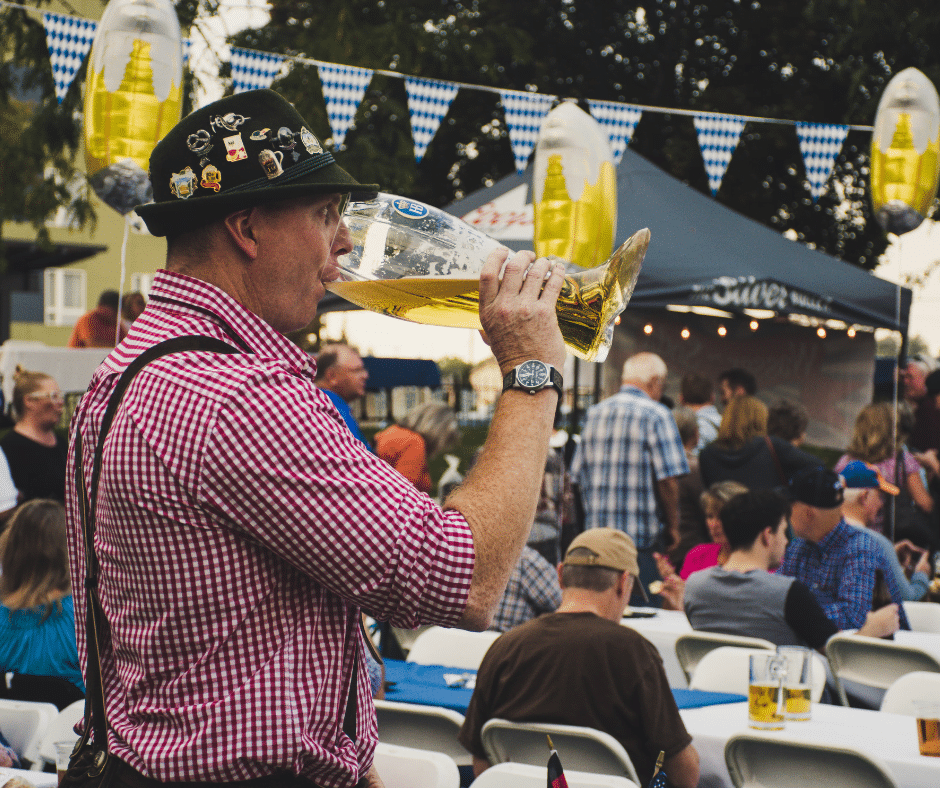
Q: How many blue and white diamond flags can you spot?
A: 9